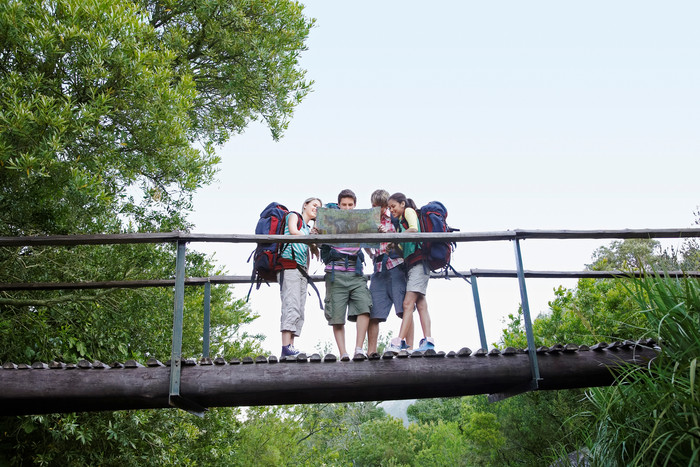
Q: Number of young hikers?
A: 4